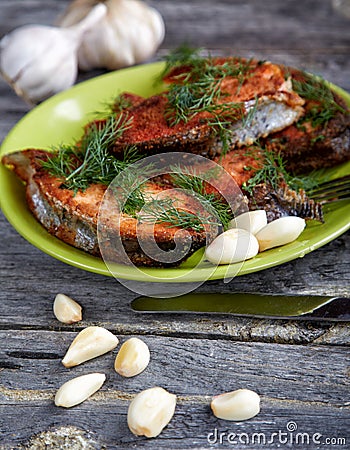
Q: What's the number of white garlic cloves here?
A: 9